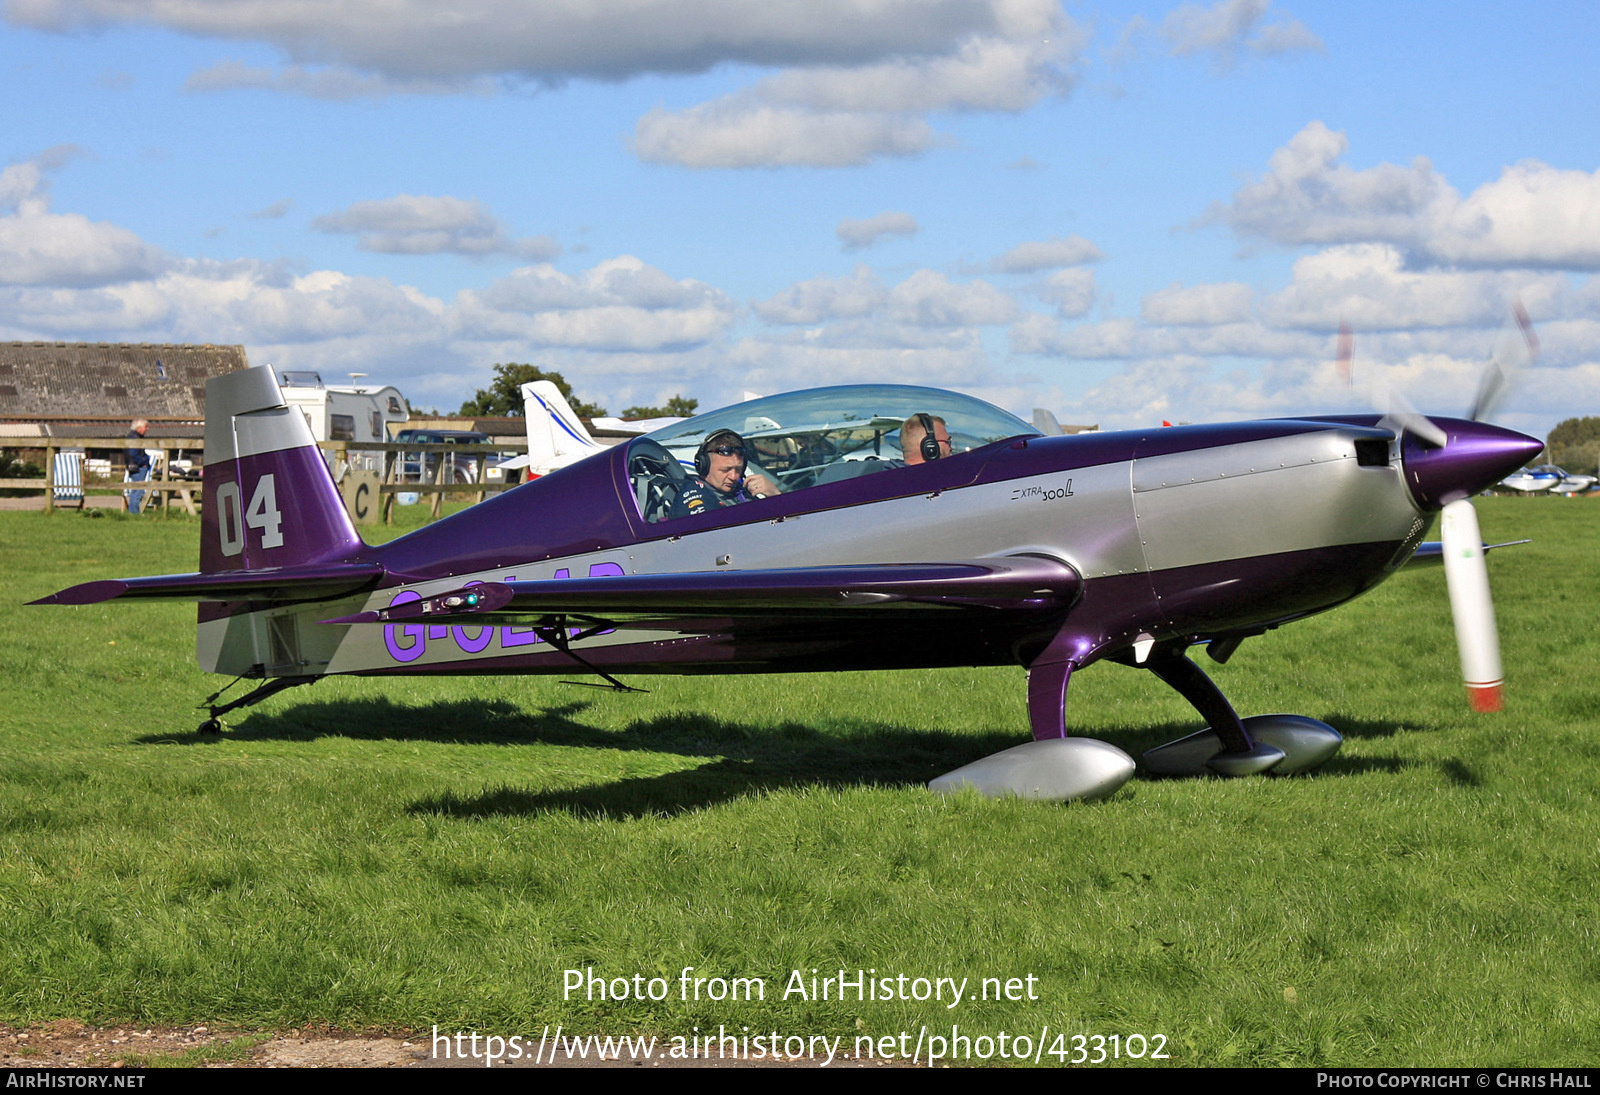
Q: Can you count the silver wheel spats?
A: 2